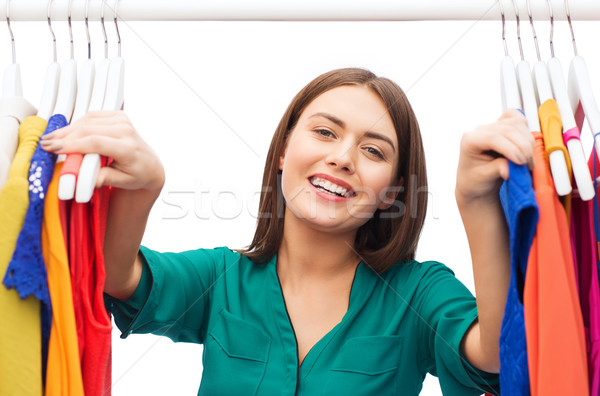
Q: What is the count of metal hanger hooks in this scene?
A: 11